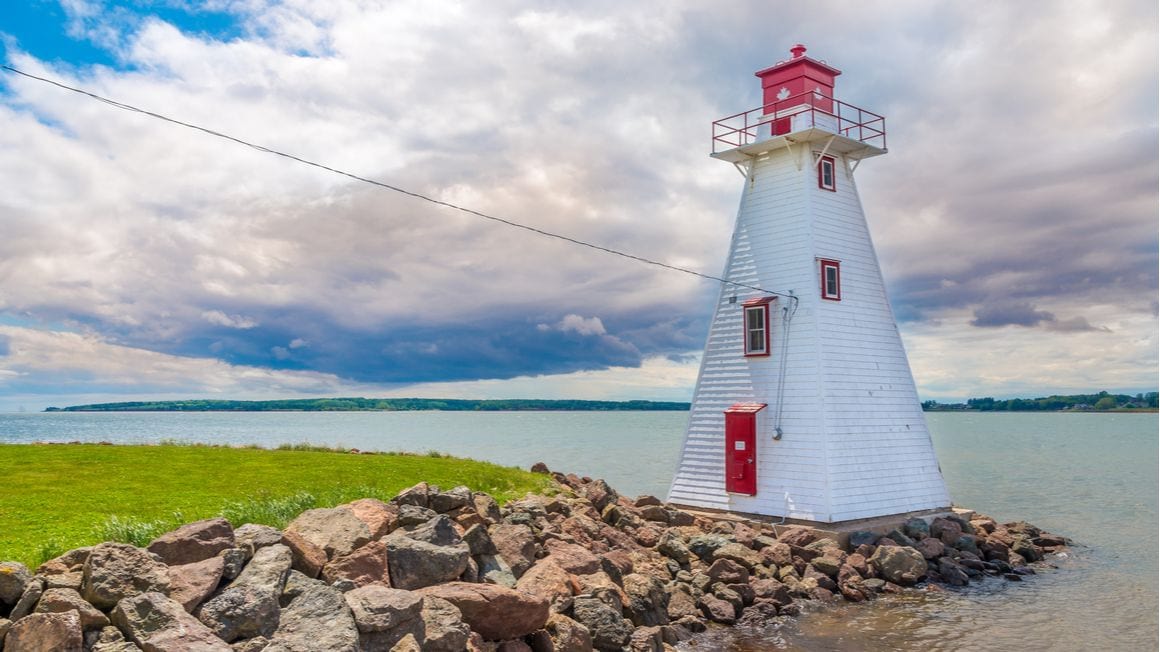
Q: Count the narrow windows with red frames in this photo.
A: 3